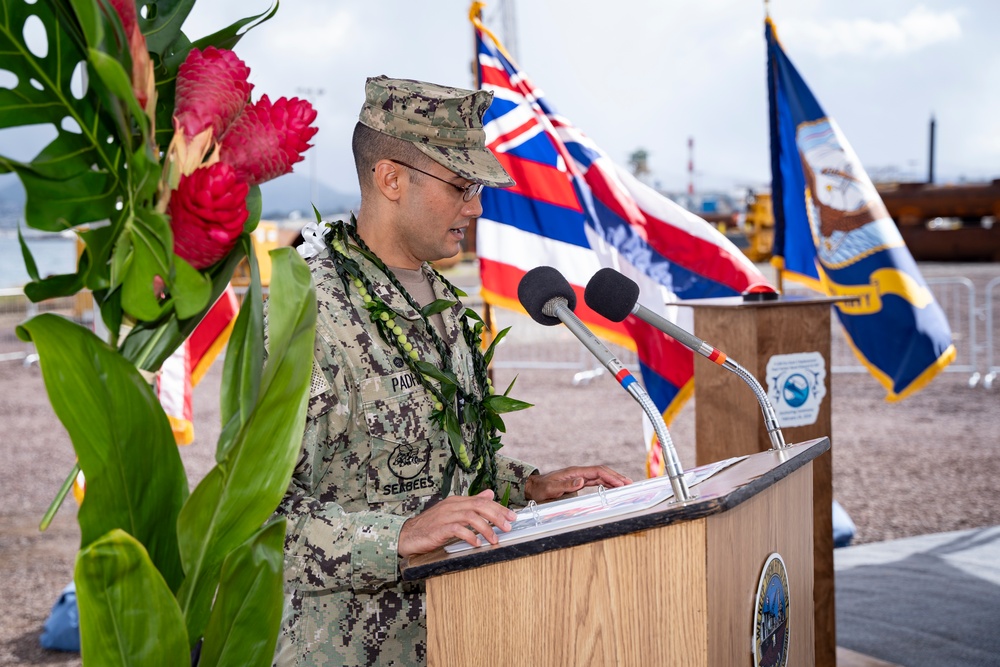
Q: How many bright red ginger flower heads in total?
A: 3